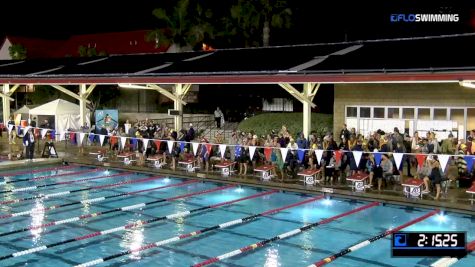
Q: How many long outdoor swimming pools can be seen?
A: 1